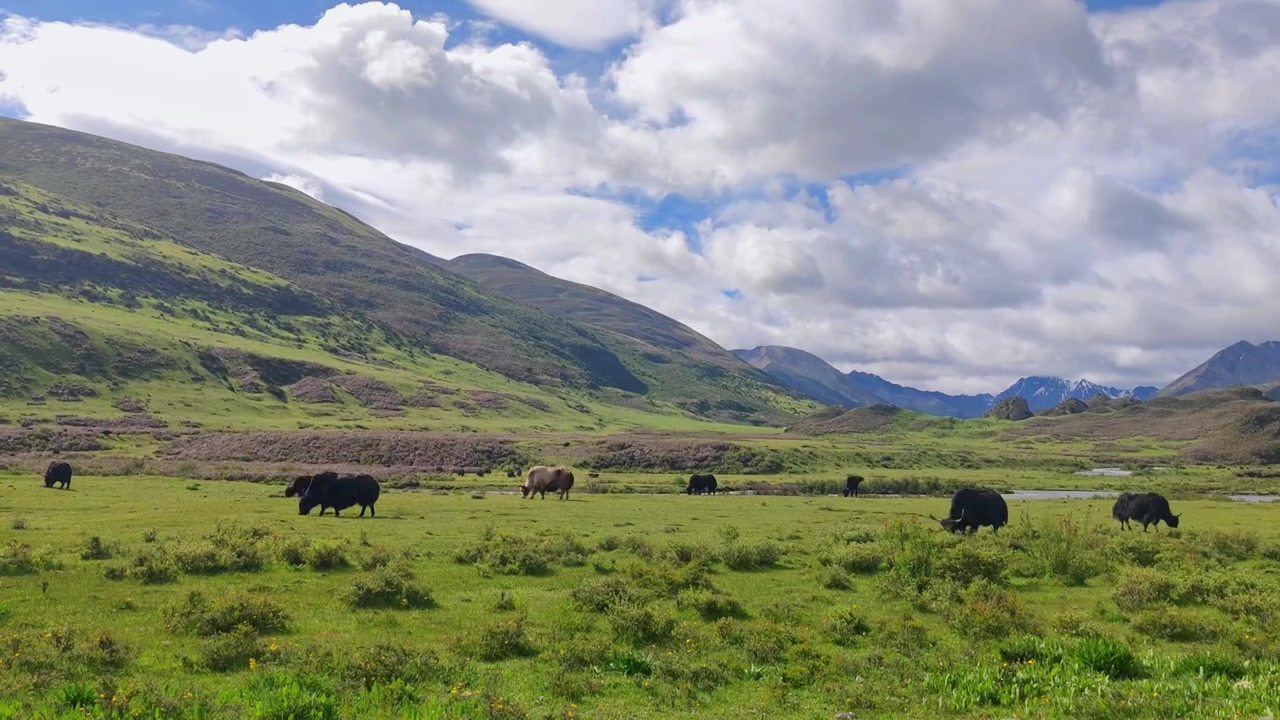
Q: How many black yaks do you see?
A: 7